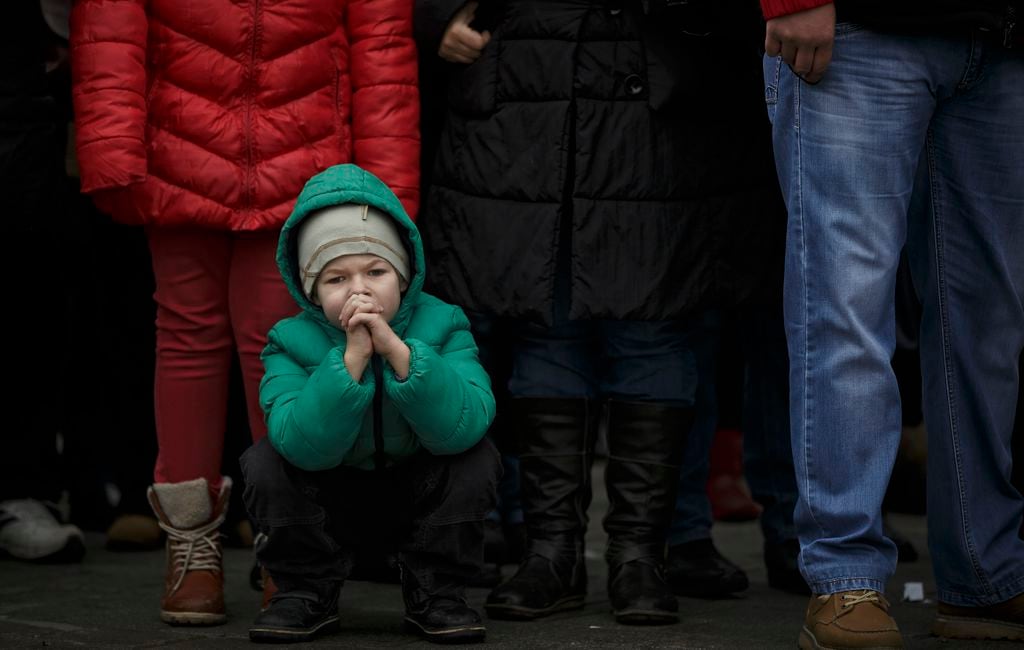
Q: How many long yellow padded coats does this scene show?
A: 0